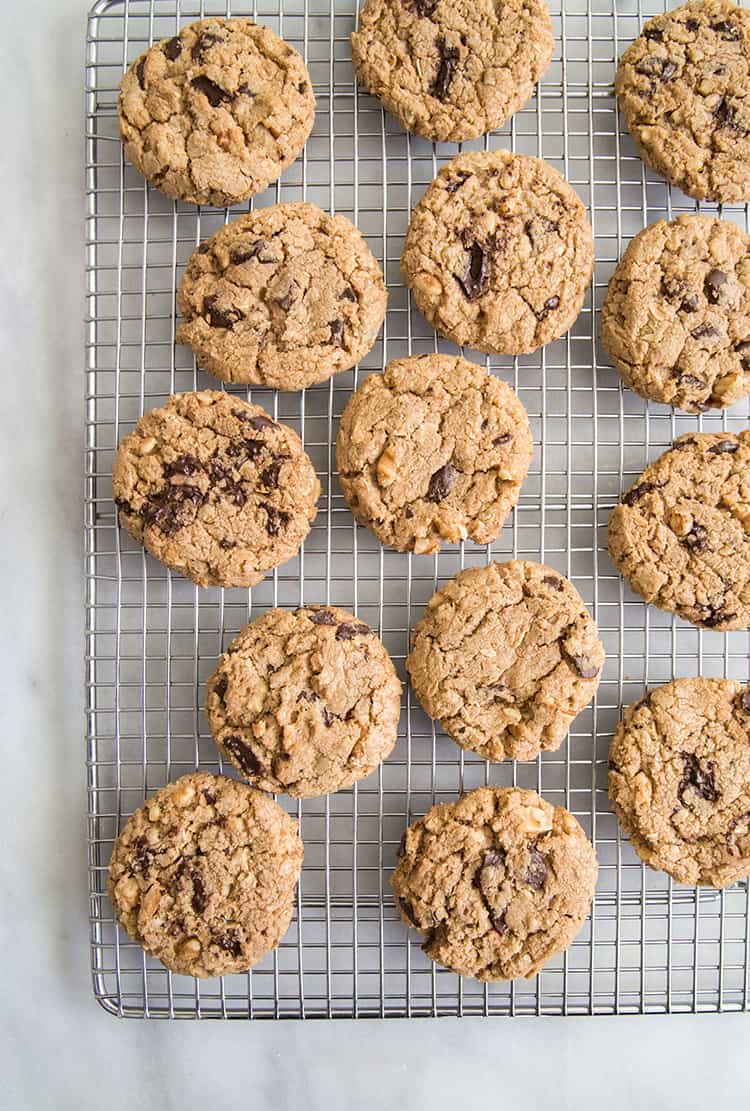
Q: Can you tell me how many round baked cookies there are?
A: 14